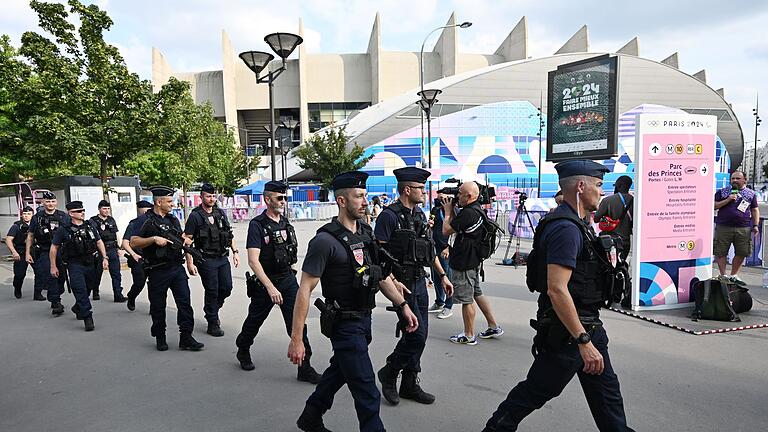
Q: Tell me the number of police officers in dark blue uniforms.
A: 11